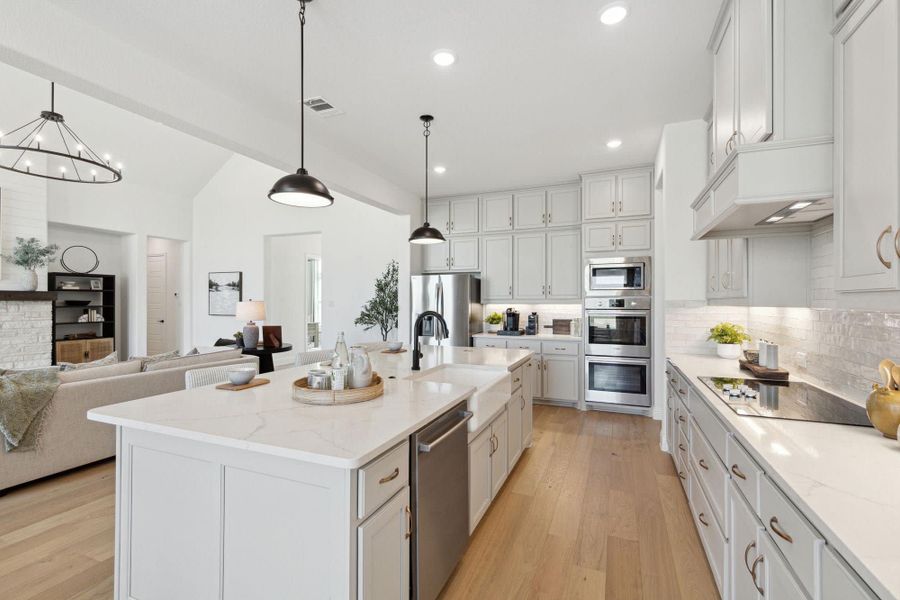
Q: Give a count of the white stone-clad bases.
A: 1